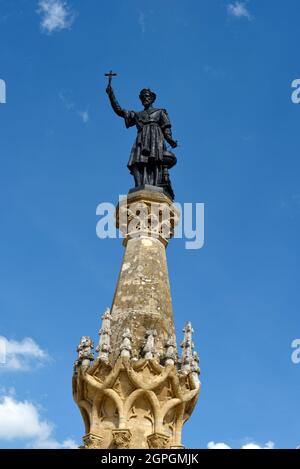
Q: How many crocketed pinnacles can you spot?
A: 7